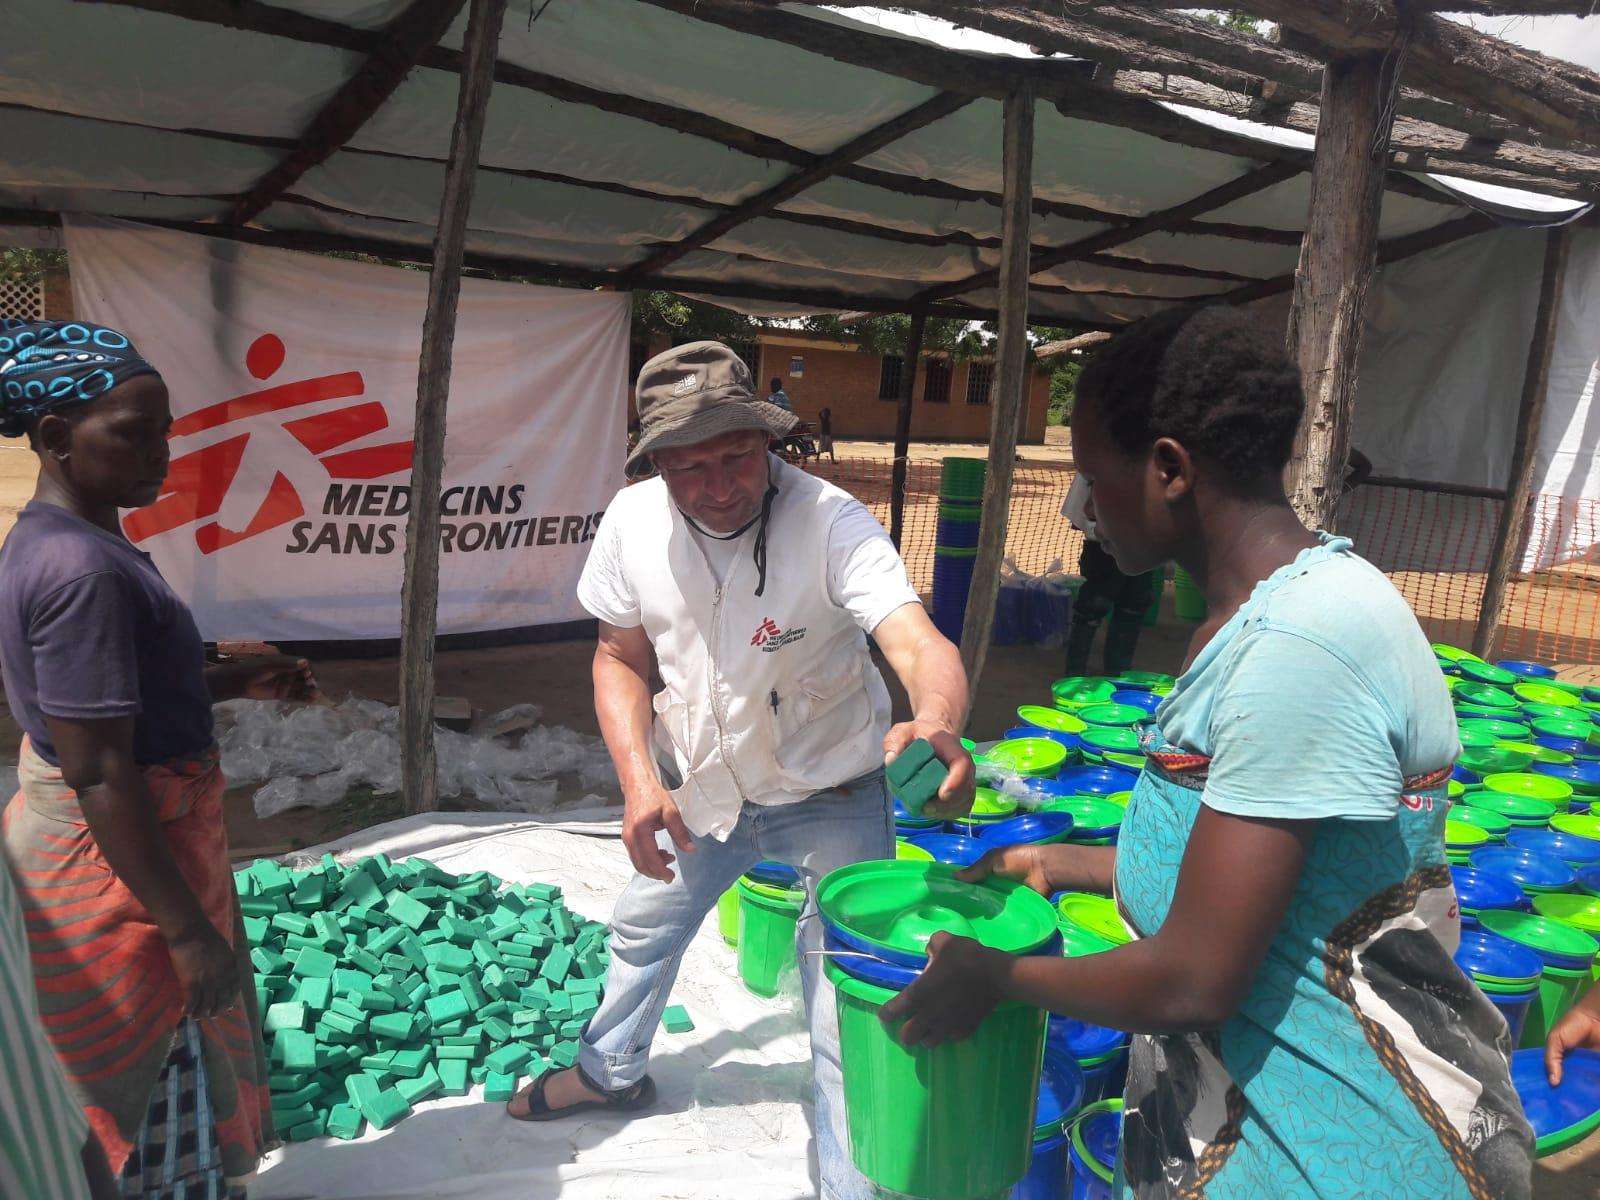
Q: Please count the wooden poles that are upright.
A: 5